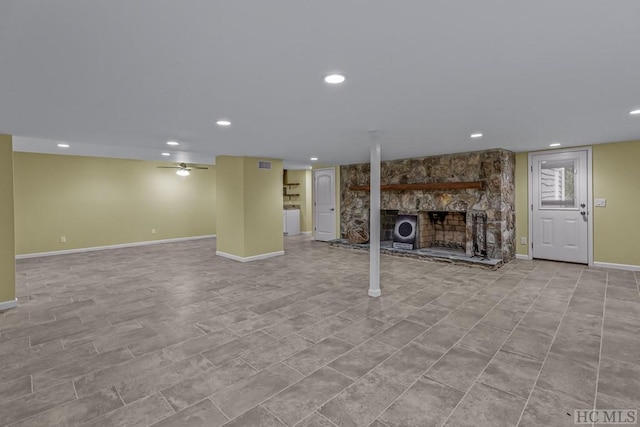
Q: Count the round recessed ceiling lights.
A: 9